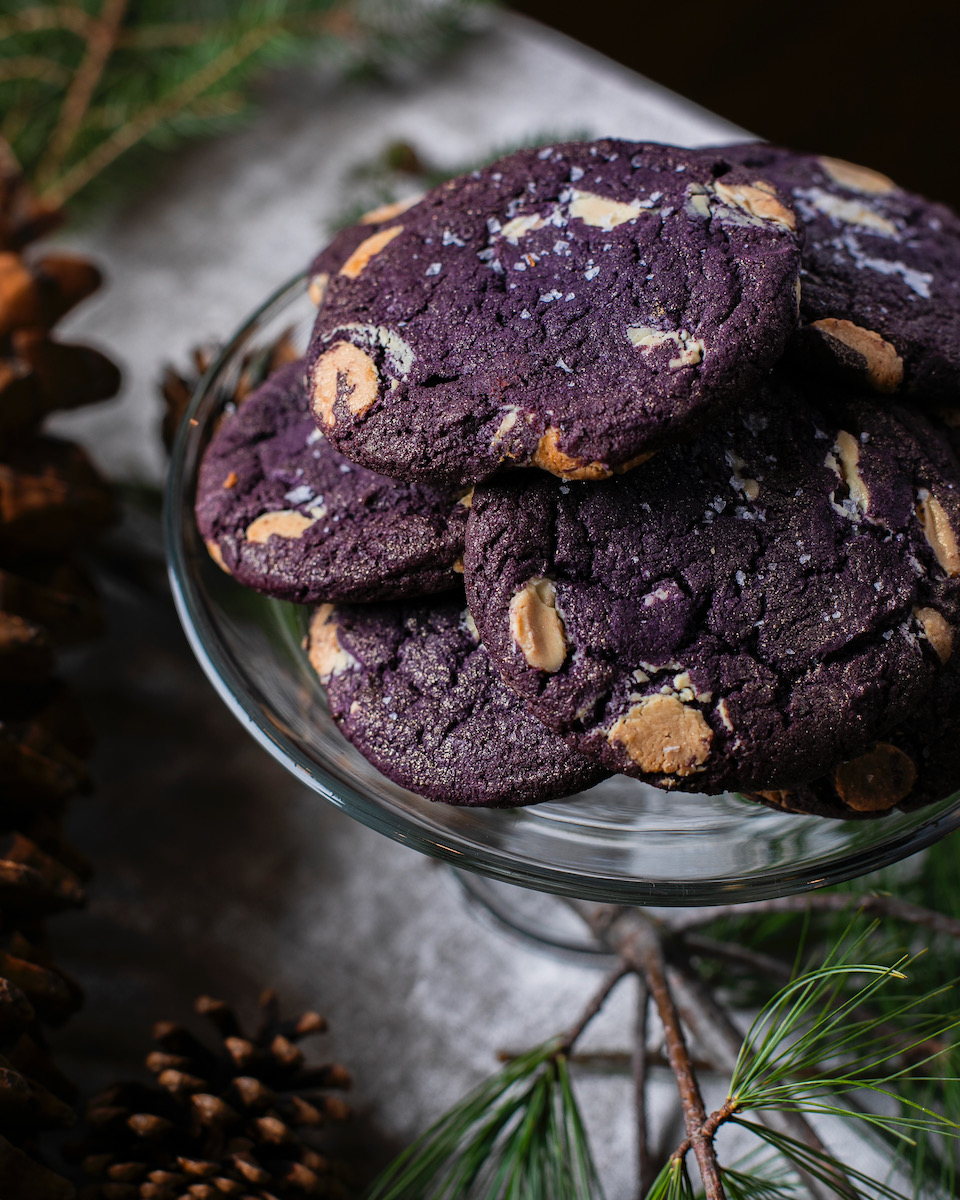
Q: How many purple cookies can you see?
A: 7